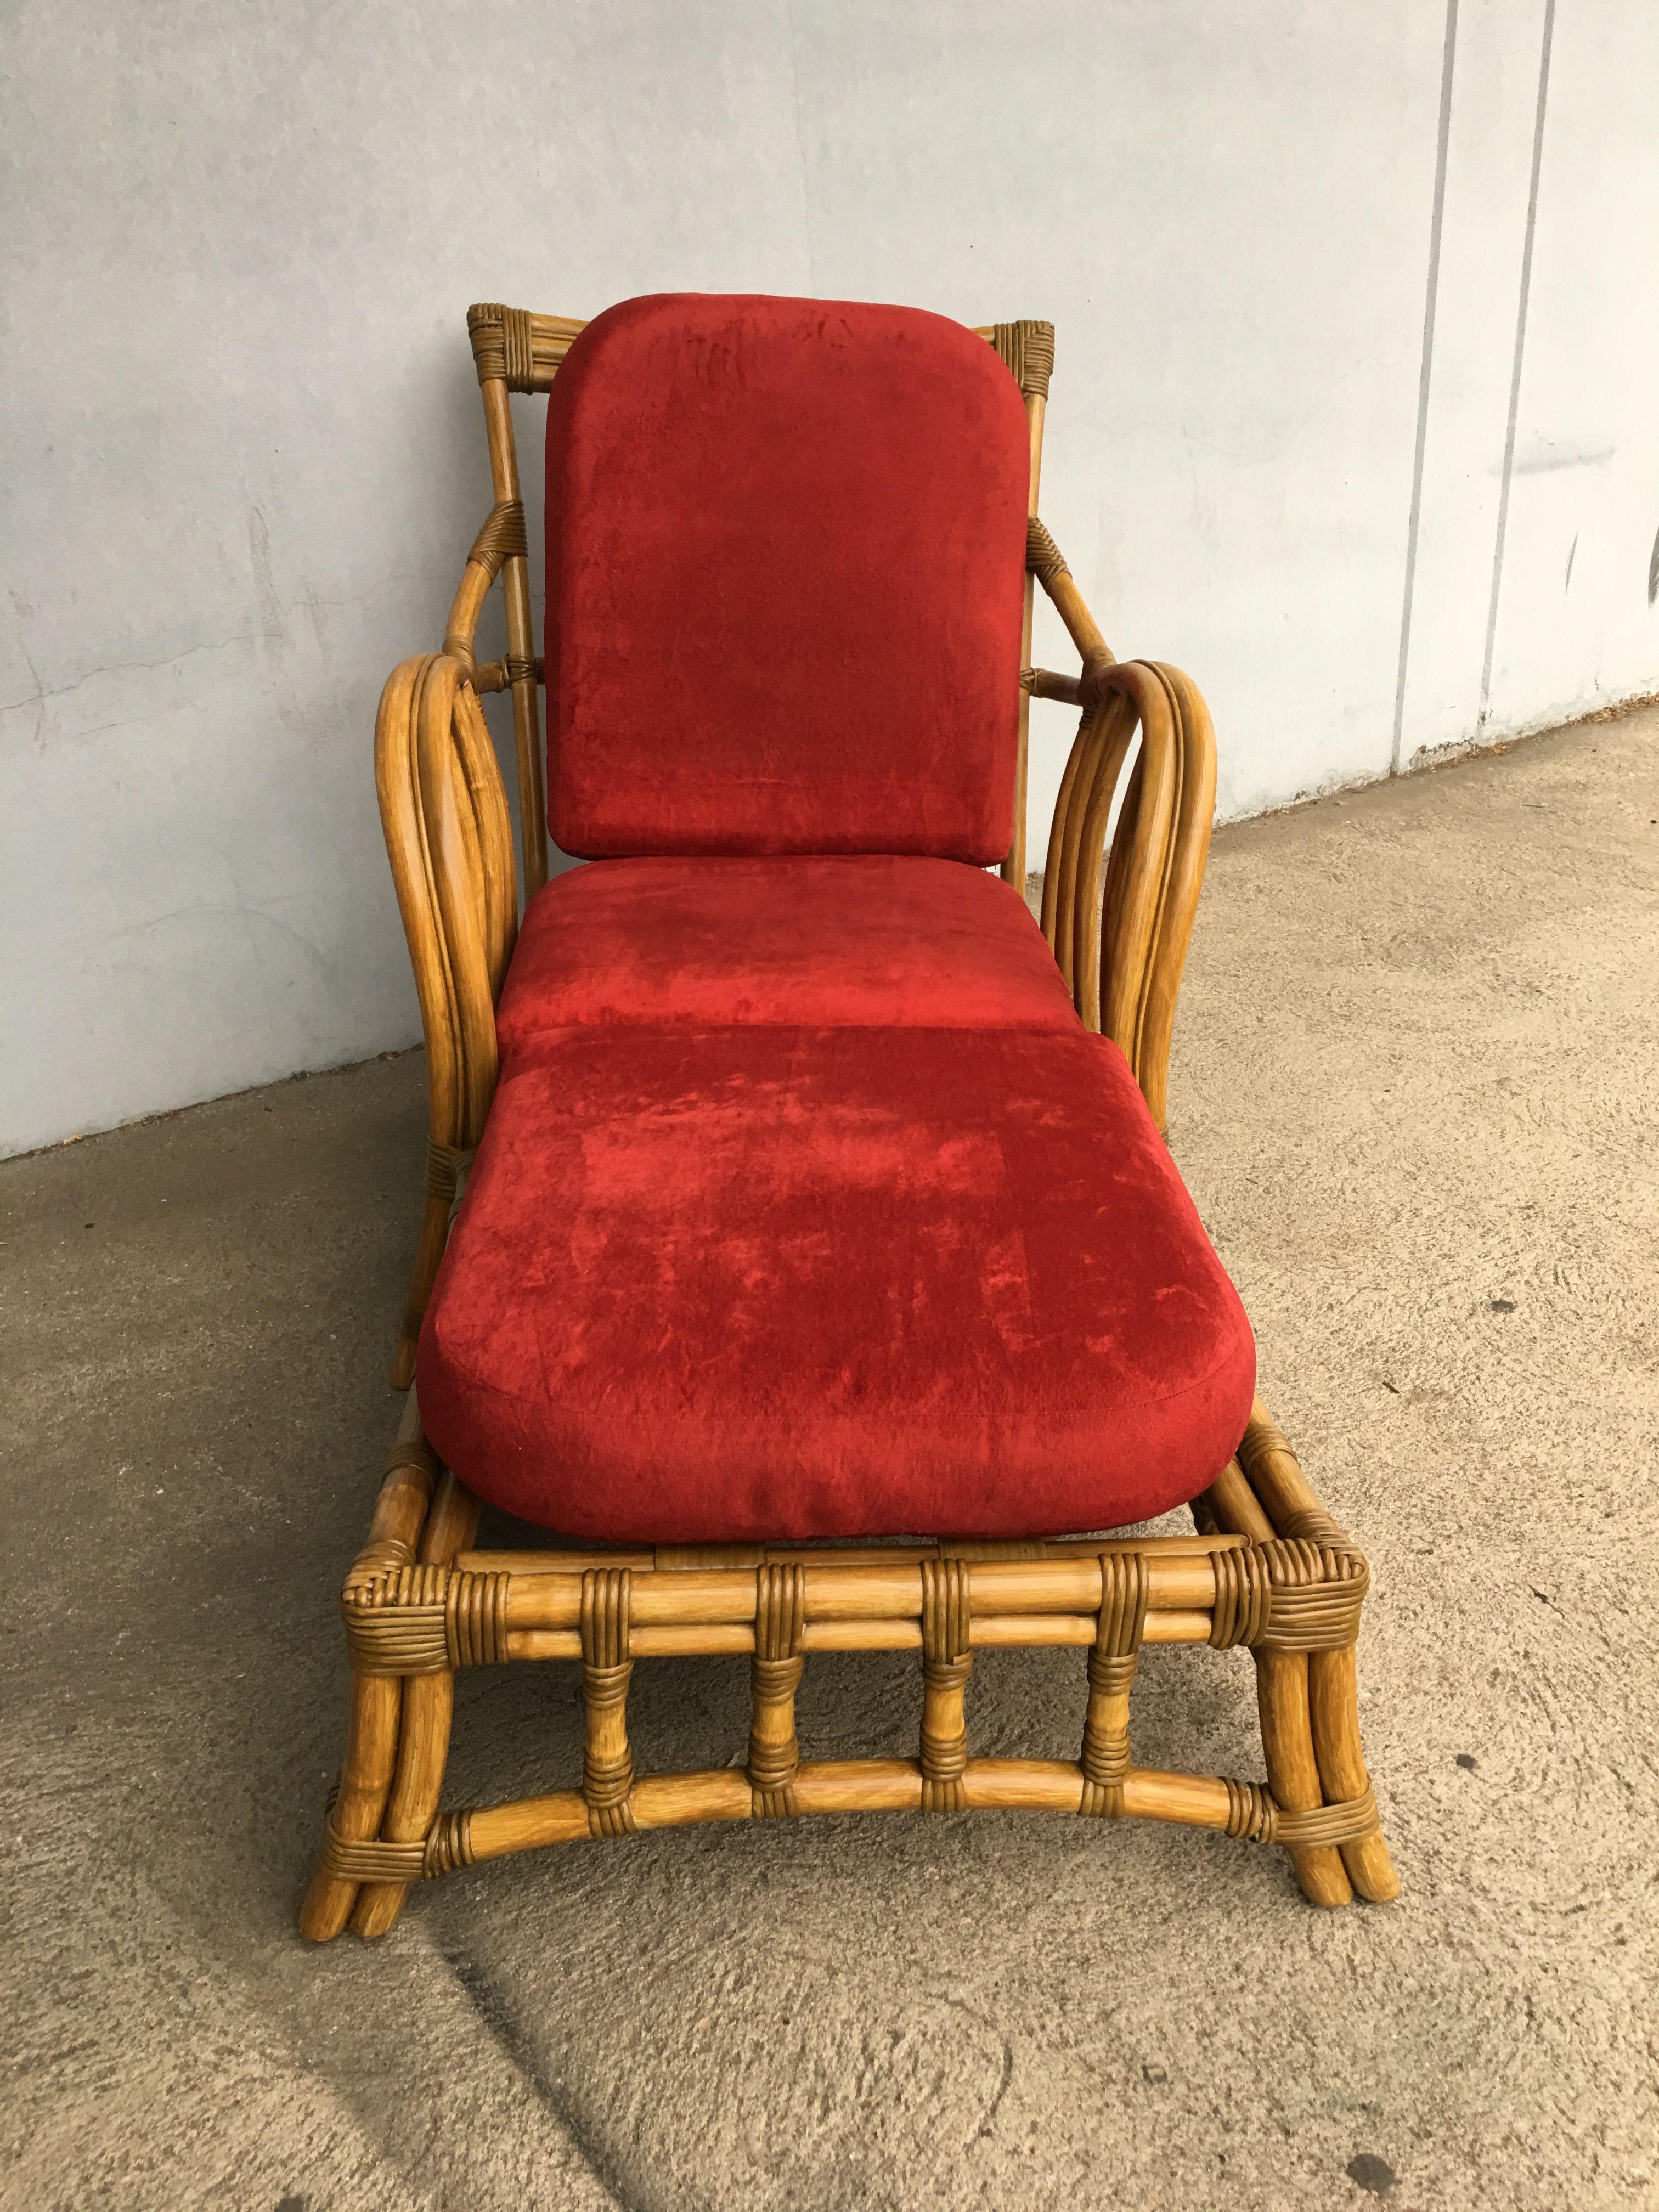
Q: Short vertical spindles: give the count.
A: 4